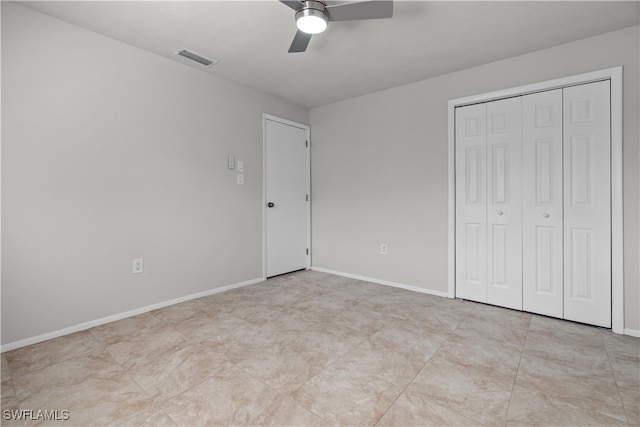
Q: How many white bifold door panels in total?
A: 4